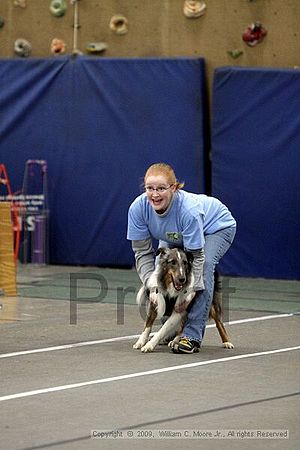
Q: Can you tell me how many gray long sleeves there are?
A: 2